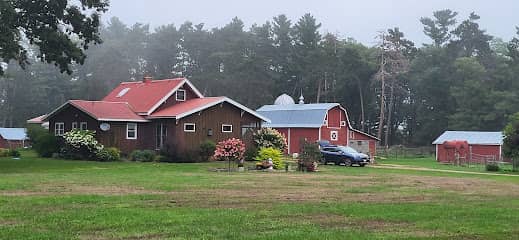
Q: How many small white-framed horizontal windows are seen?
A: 2